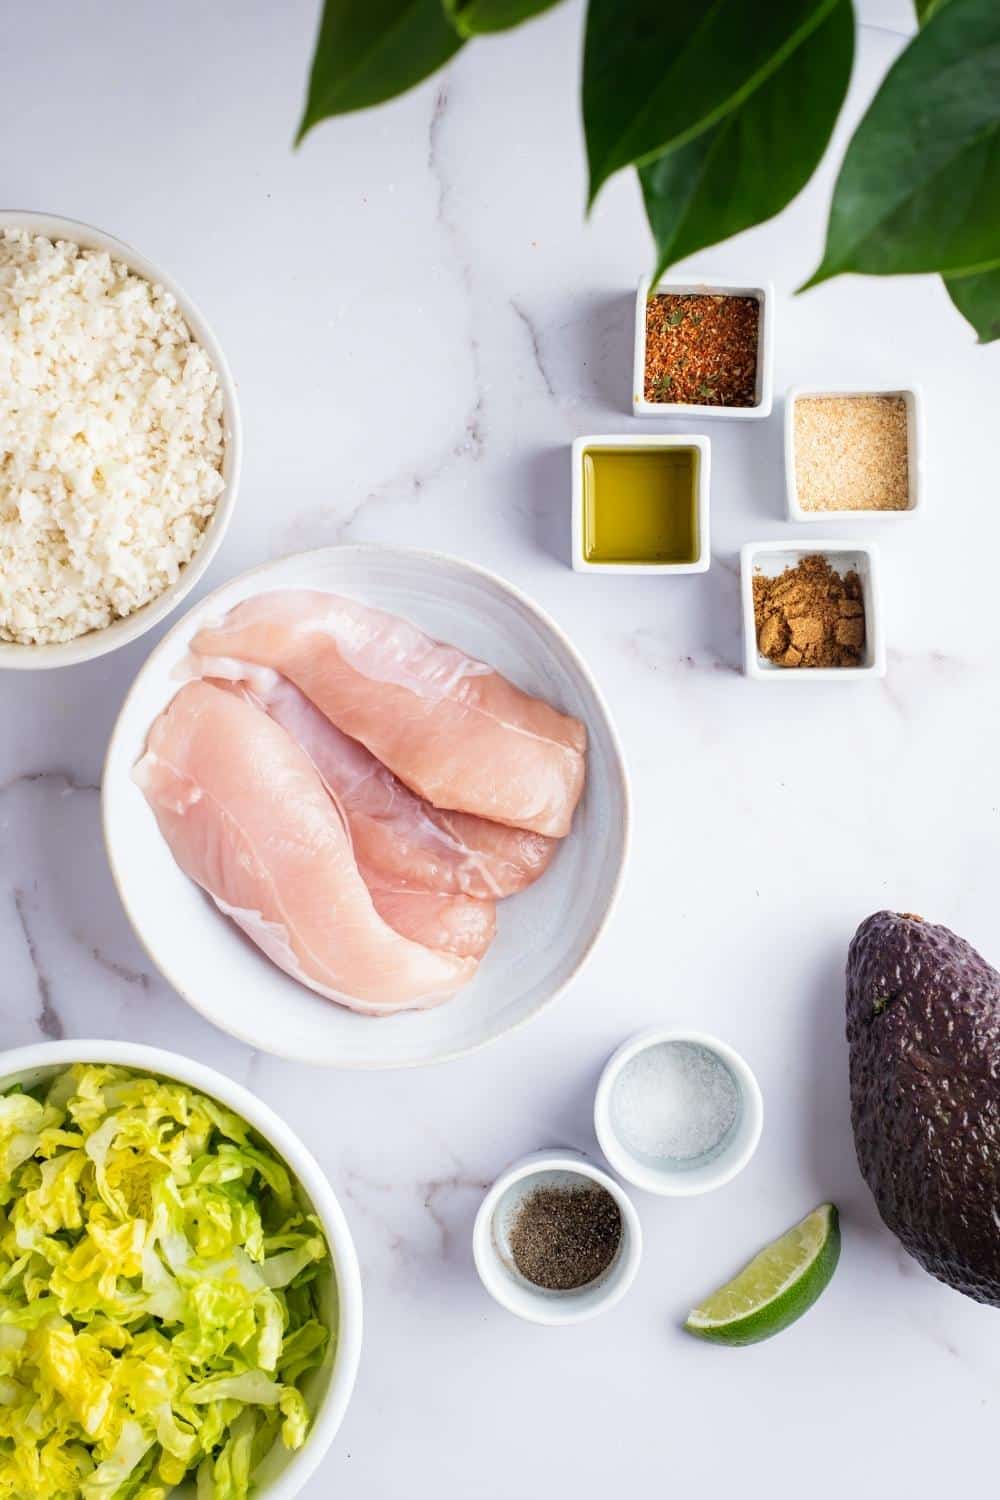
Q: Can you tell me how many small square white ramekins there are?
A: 4